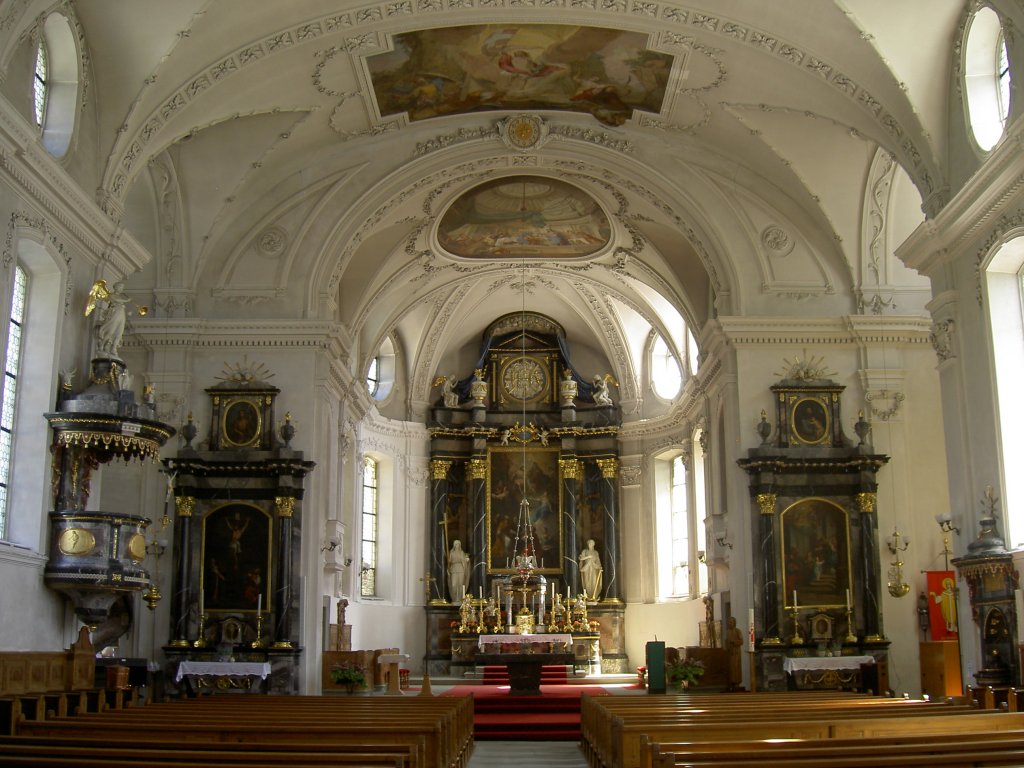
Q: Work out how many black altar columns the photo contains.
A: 8